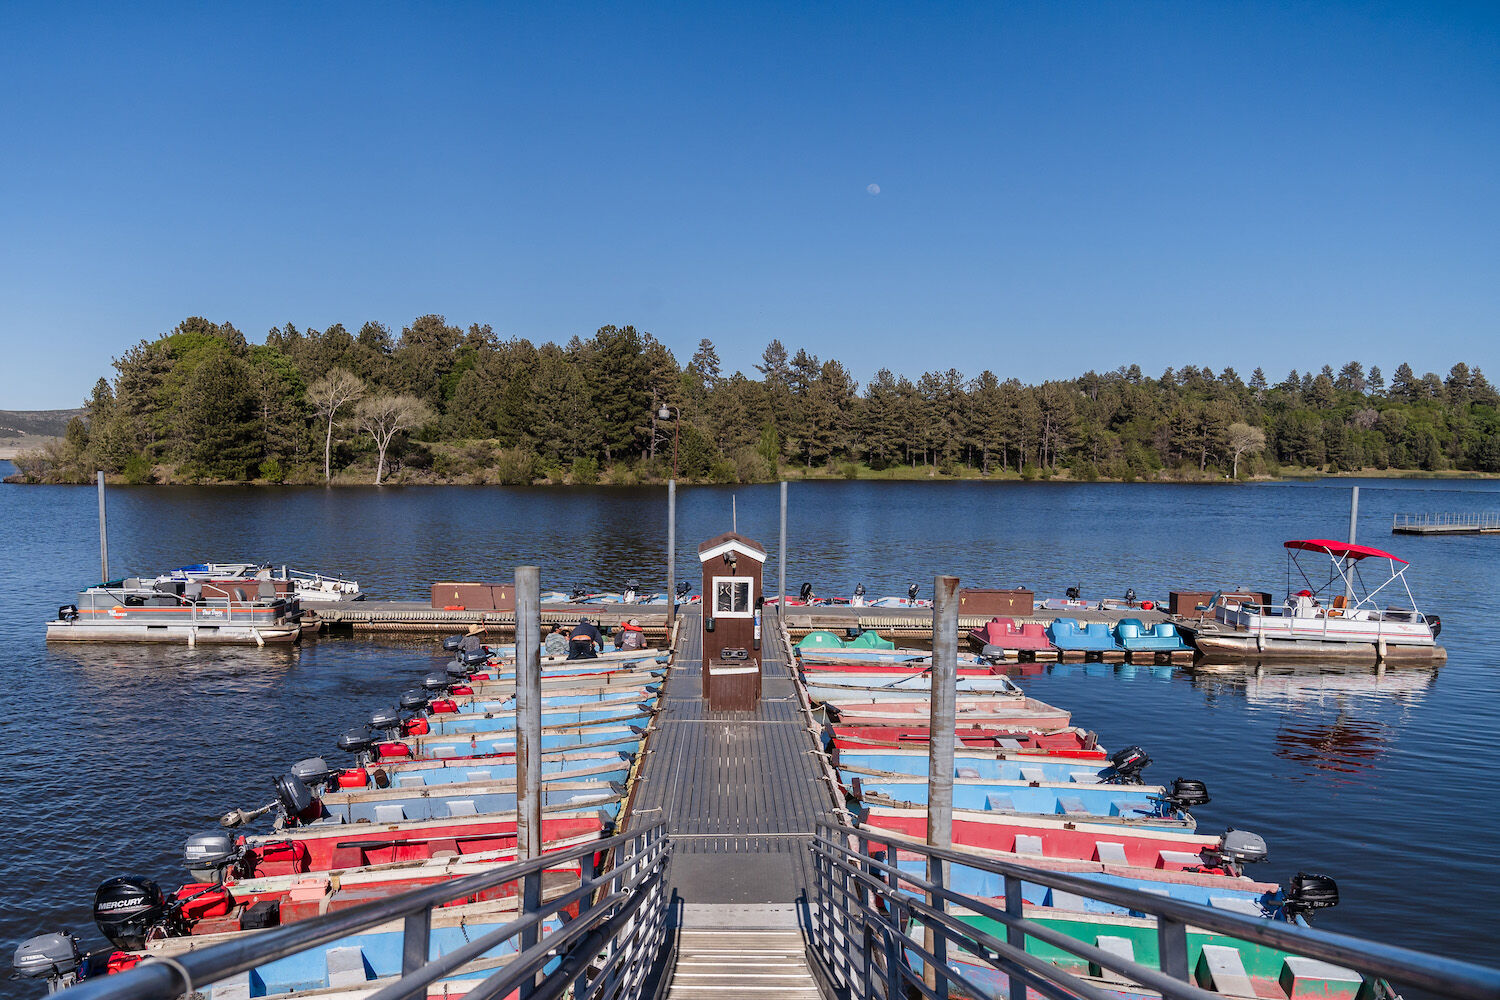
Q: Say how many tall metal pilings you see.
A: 6